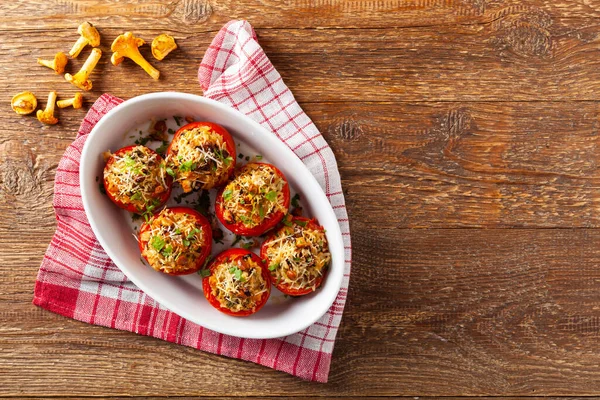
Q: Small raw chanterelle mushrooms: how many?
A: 8